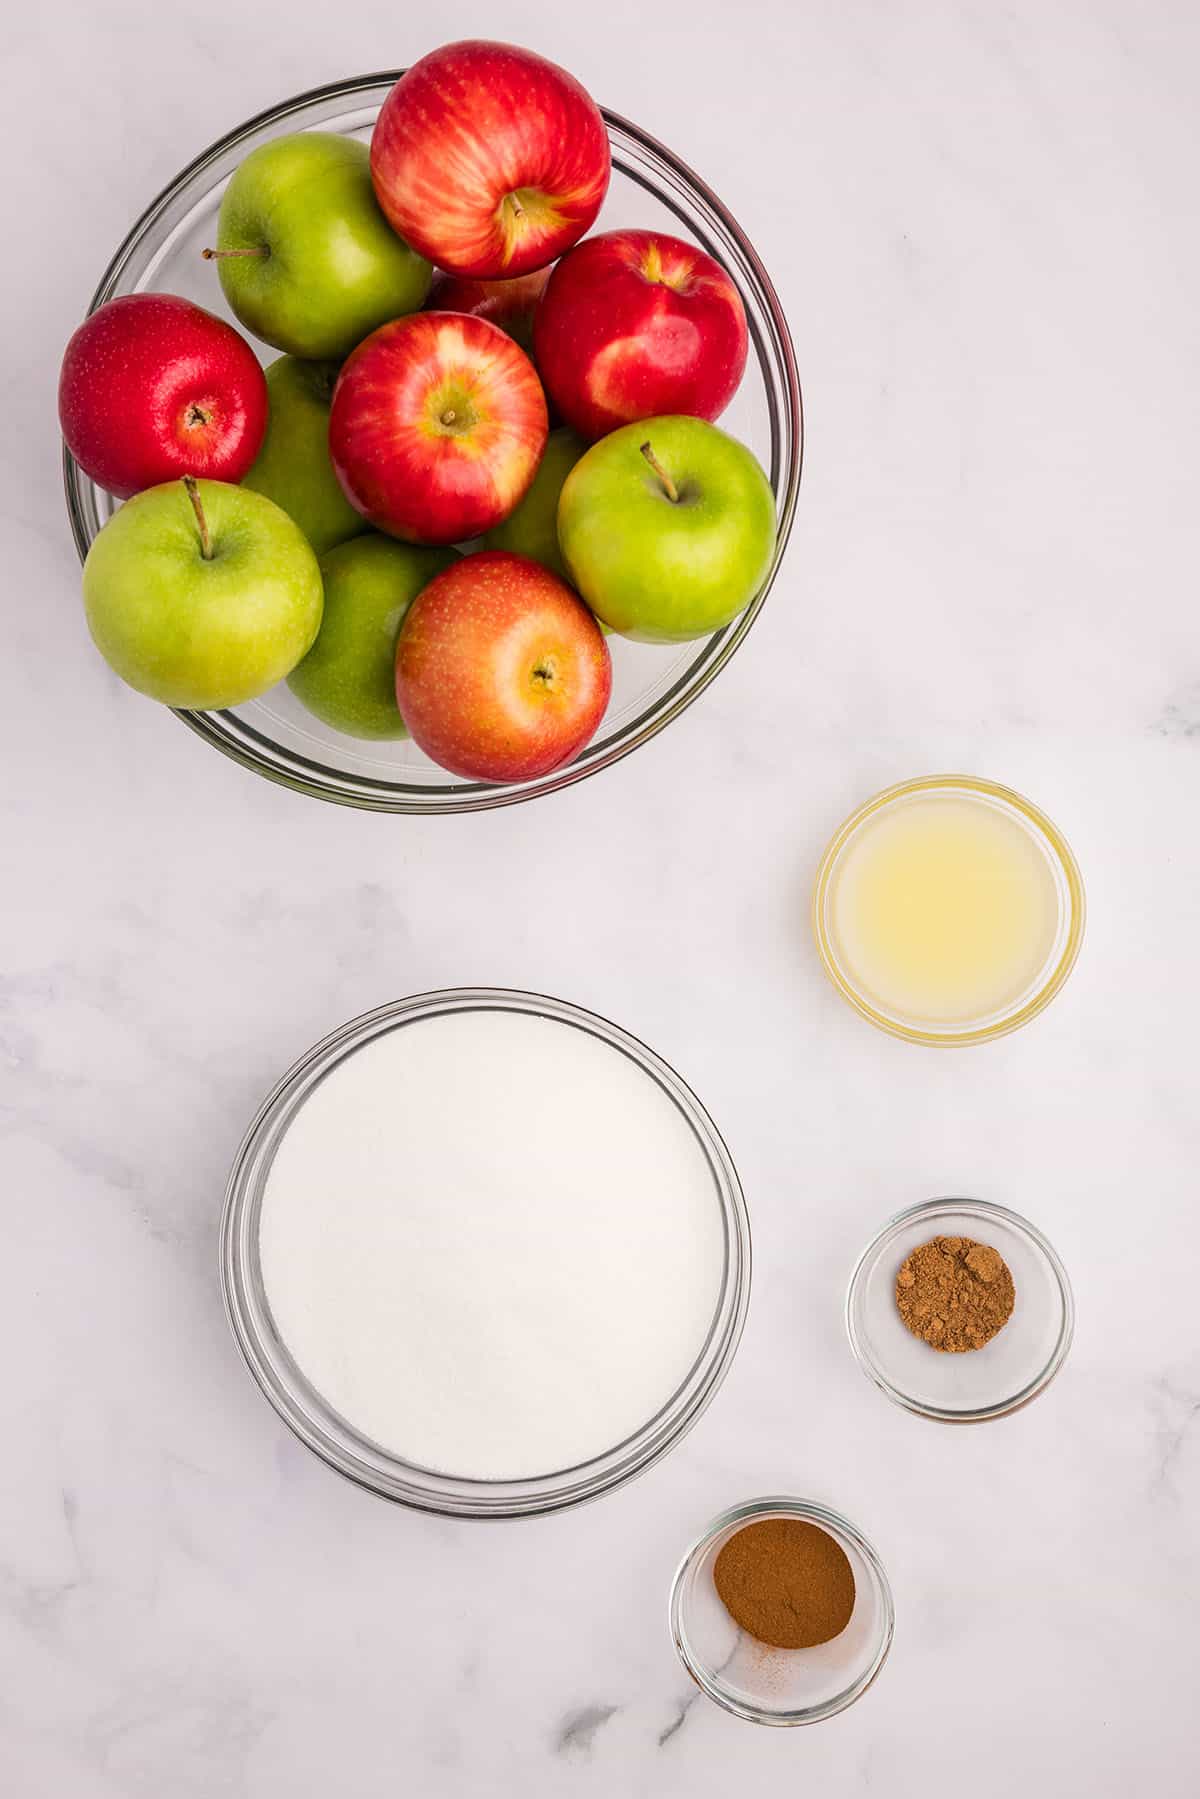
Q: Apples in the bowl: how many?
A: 12